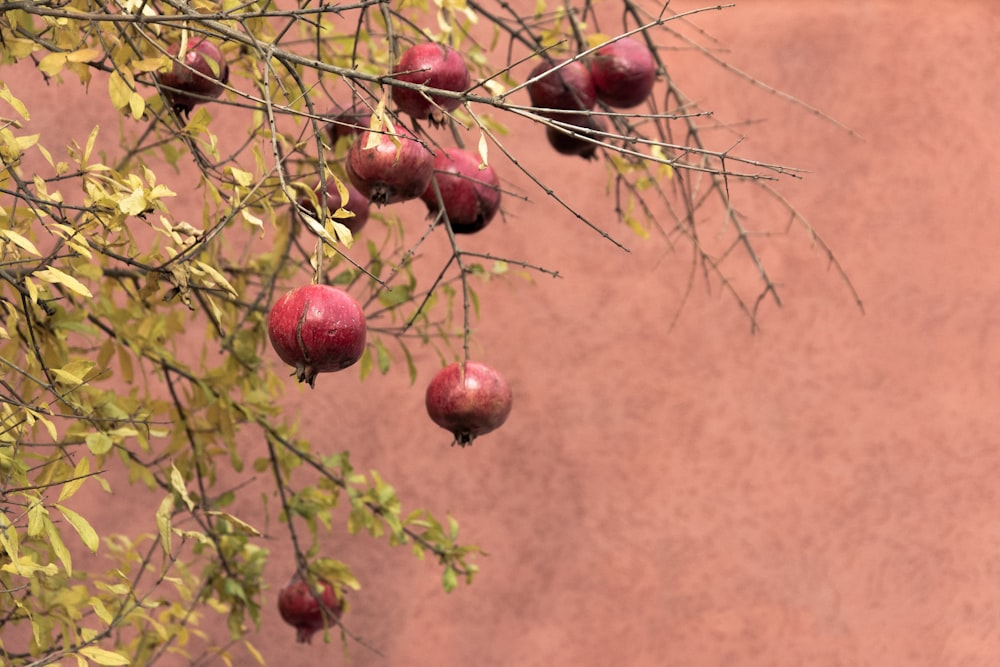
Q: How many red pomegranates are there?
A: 12